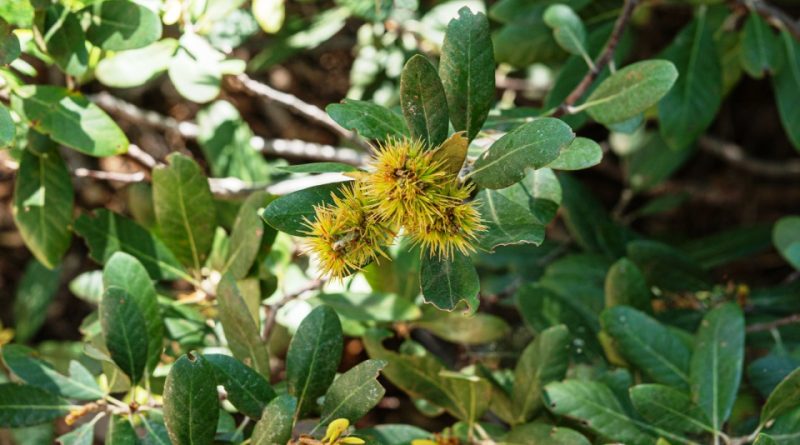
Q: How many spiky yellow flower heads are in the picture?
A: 3